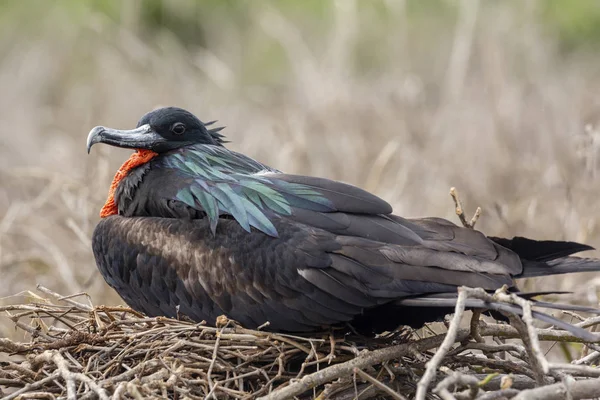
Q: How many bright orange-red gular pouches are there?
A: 1